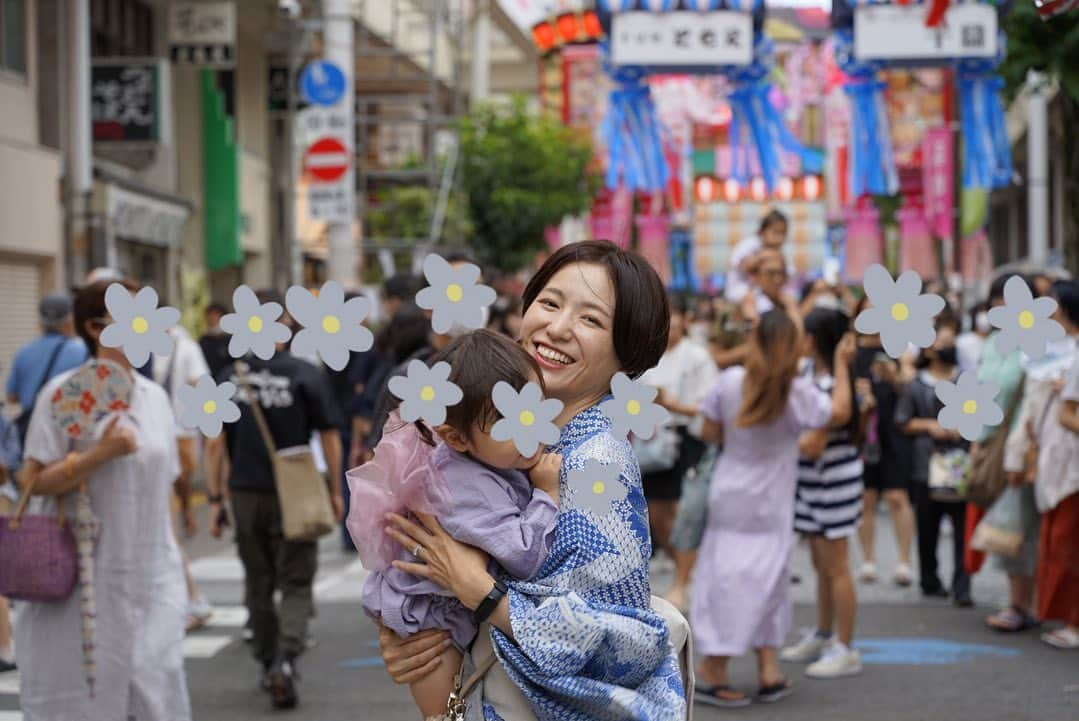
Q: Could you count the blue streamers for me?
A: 4